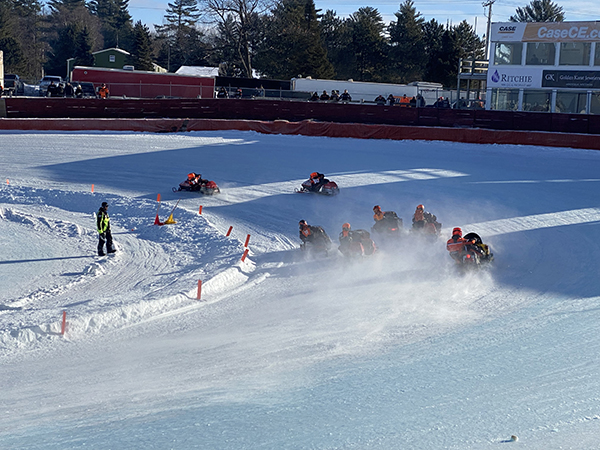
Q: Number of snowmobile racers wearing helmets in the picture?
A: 7